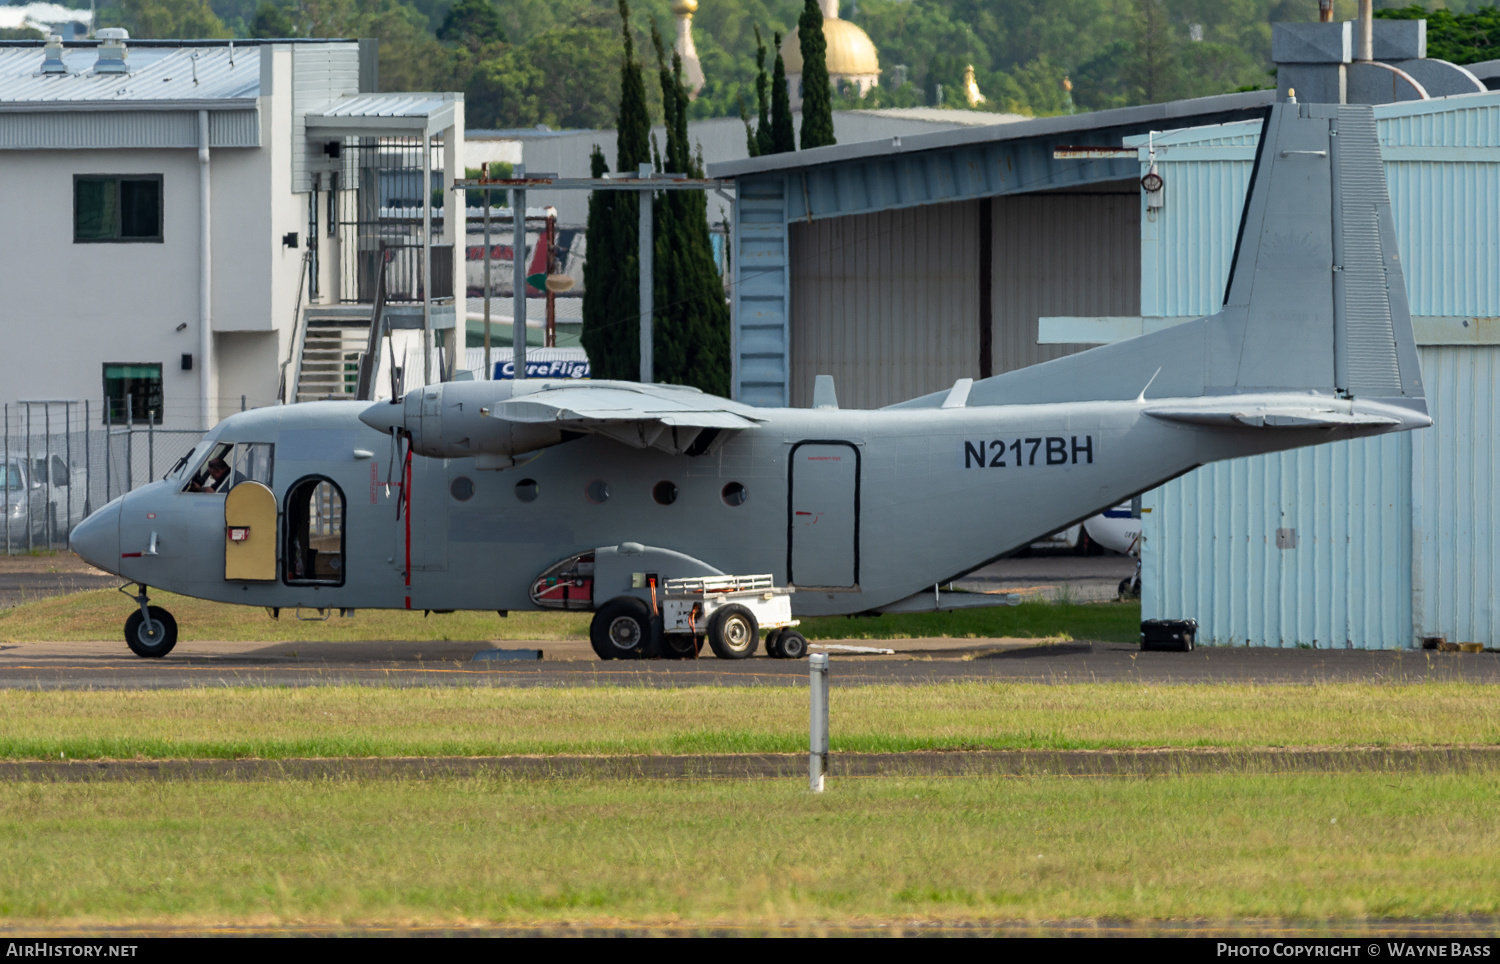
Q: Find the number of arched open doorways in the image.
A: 1